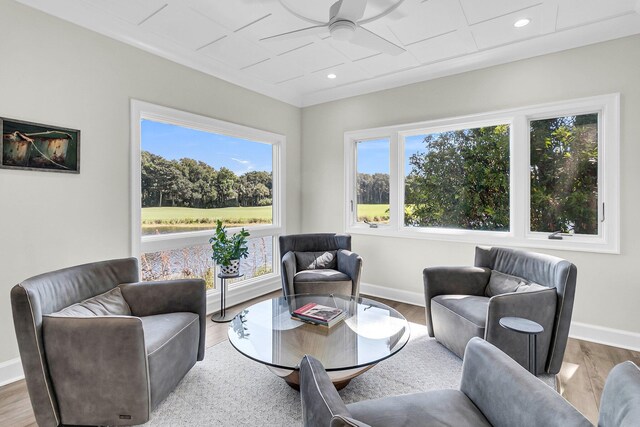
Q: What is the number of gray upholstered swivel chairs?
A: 4